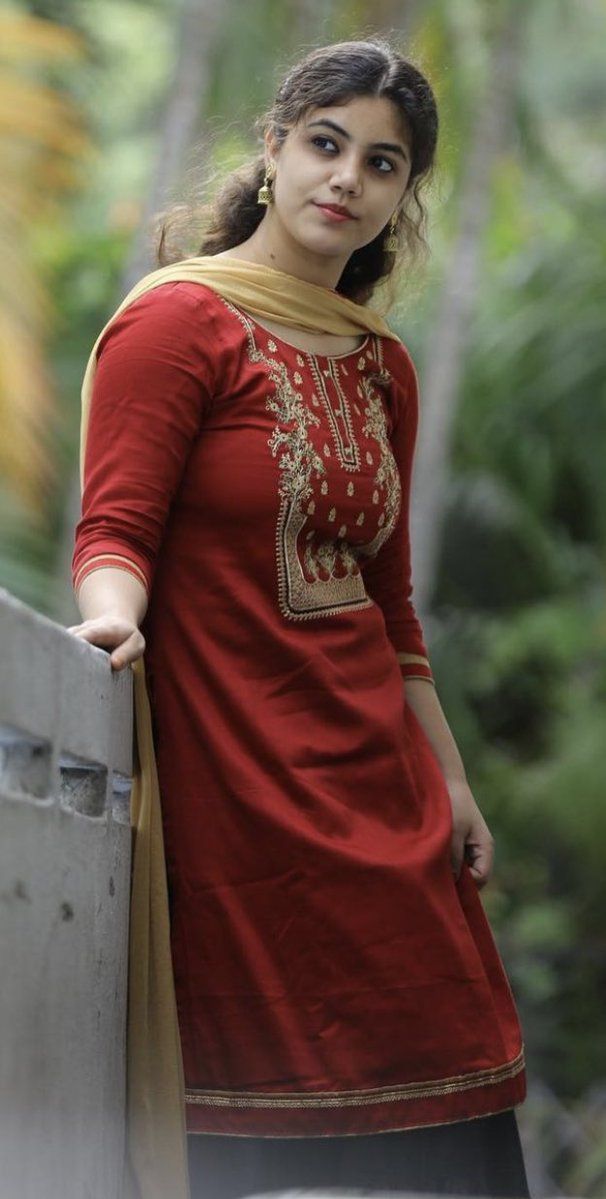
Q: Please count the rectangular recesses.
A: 3